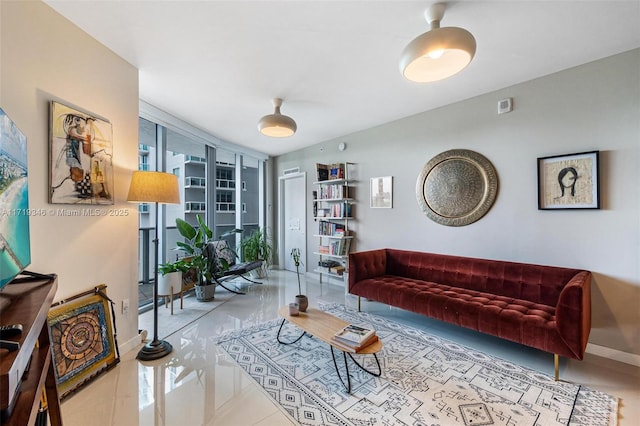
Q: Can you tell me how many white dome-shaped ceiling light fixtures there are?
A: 2